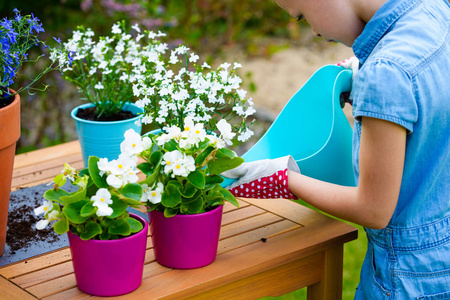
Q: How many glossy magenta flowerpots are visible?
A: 2